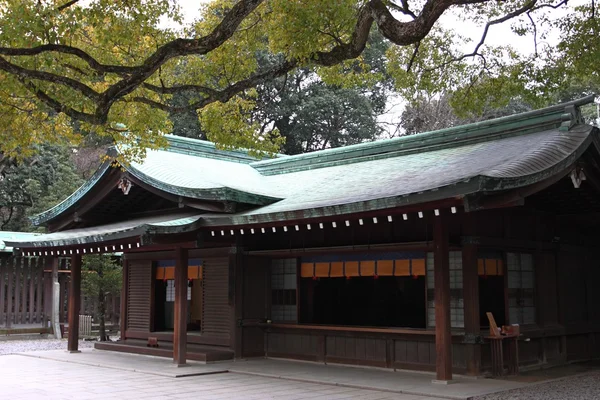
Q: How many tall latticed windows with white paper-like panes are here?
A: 3